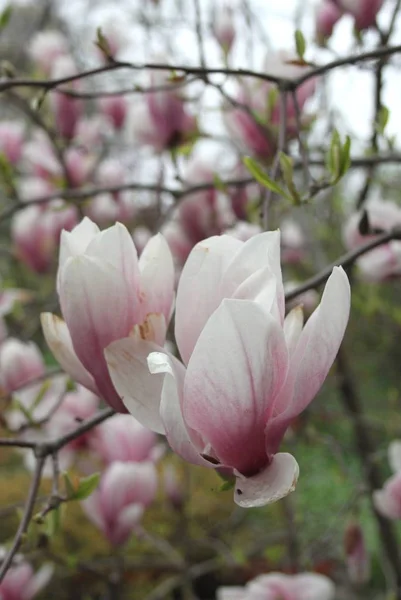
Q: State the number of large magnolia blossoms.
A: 2